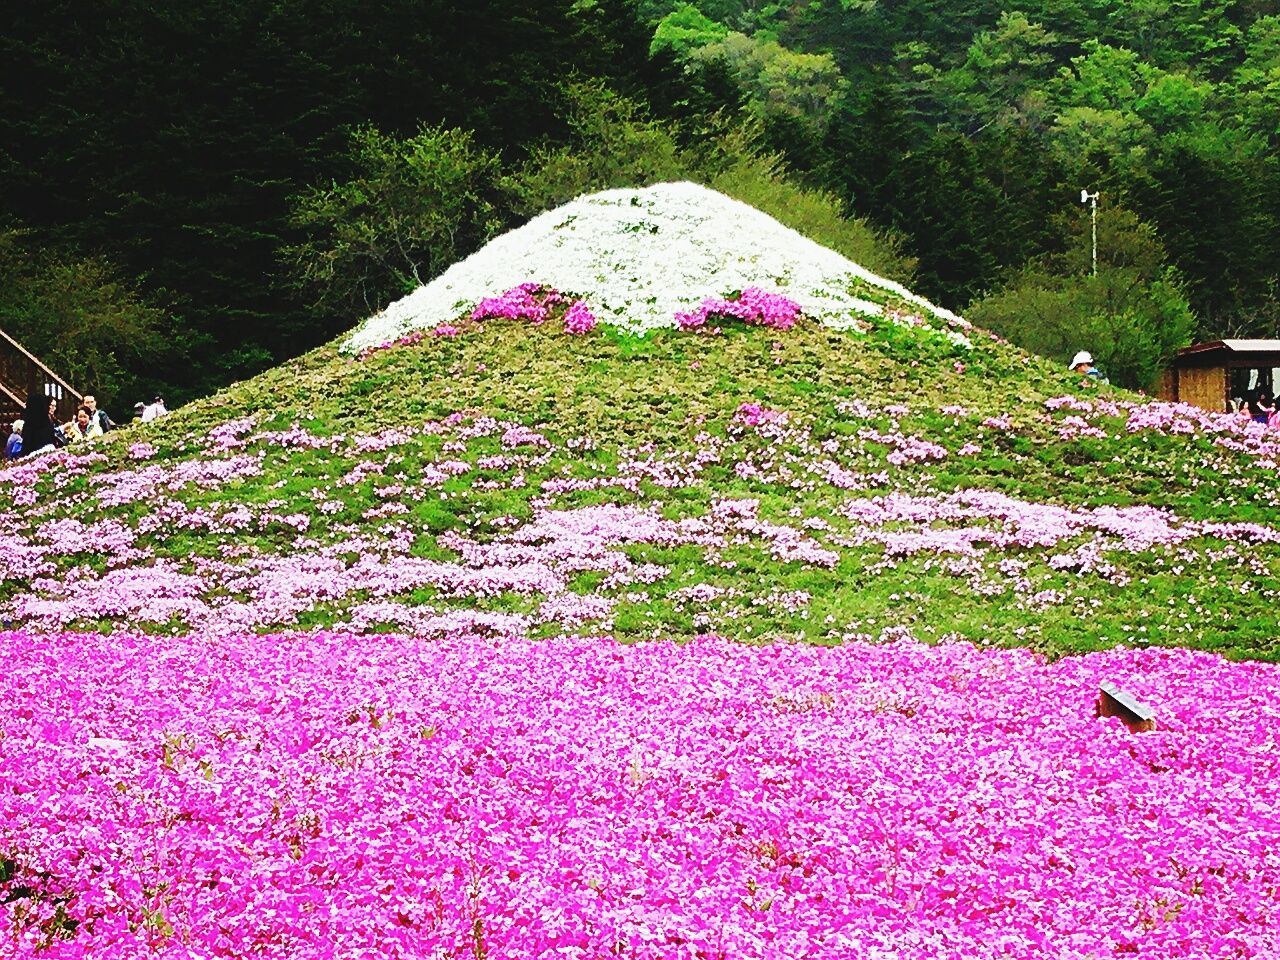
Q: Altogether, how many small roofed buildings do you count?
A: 1